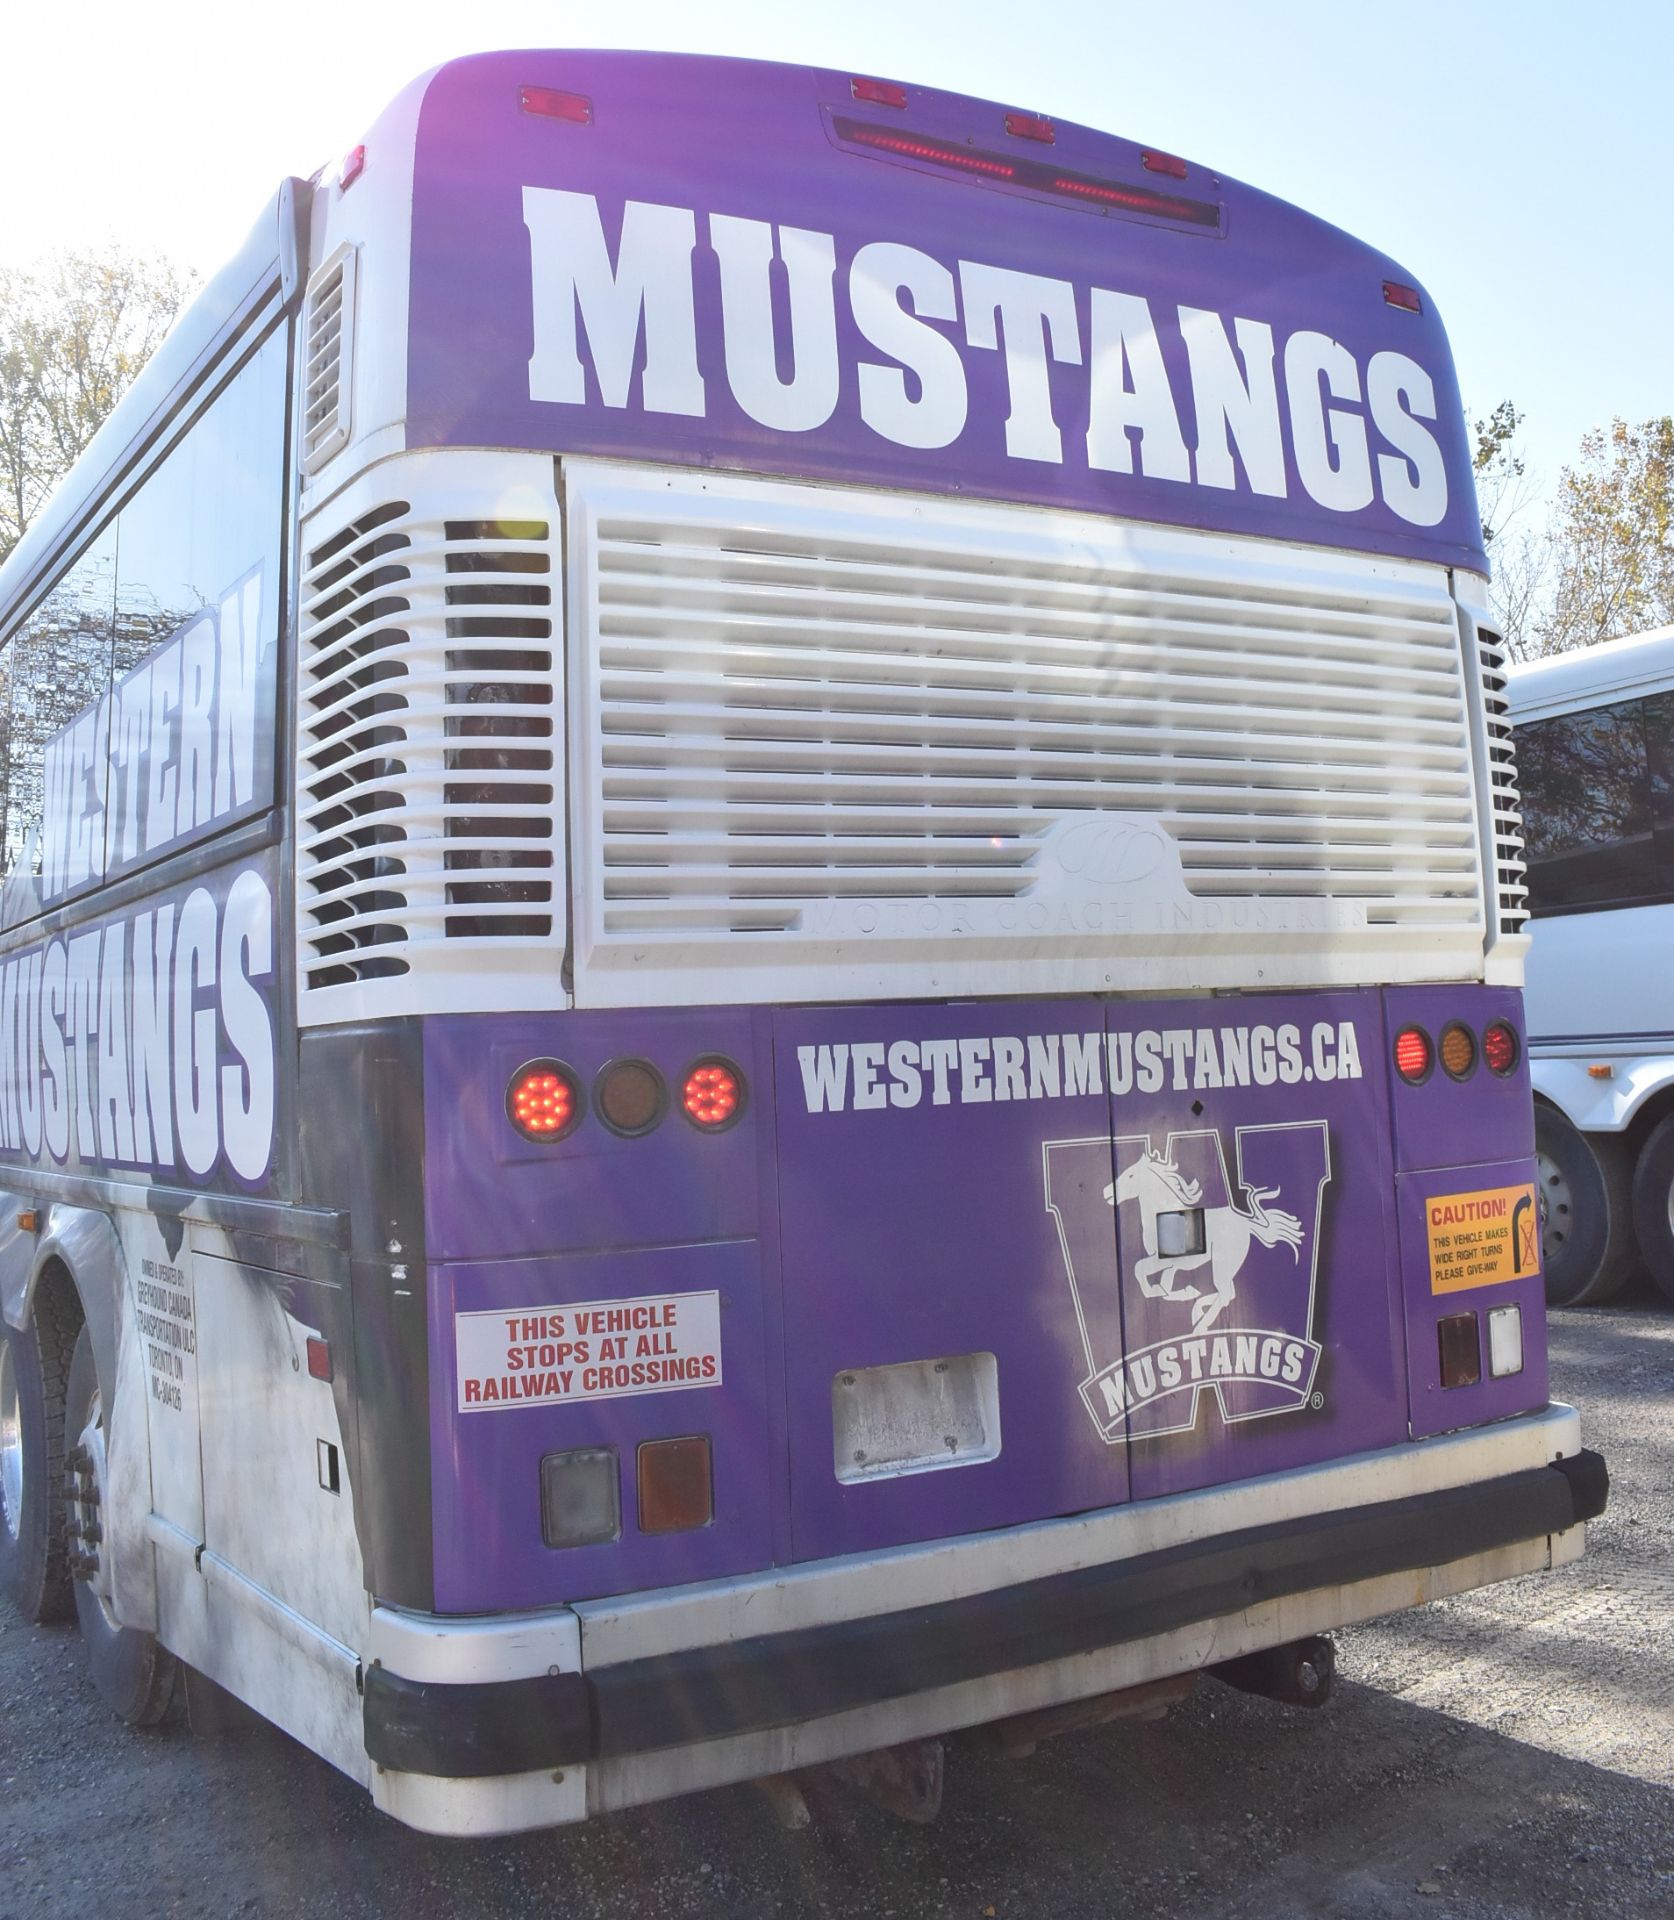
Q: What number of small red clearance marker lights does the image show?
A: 6